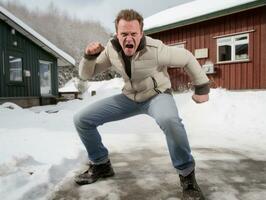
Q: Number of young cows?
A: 0